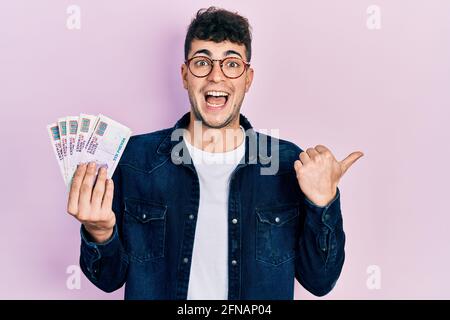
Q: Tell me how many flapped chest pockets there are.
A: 2